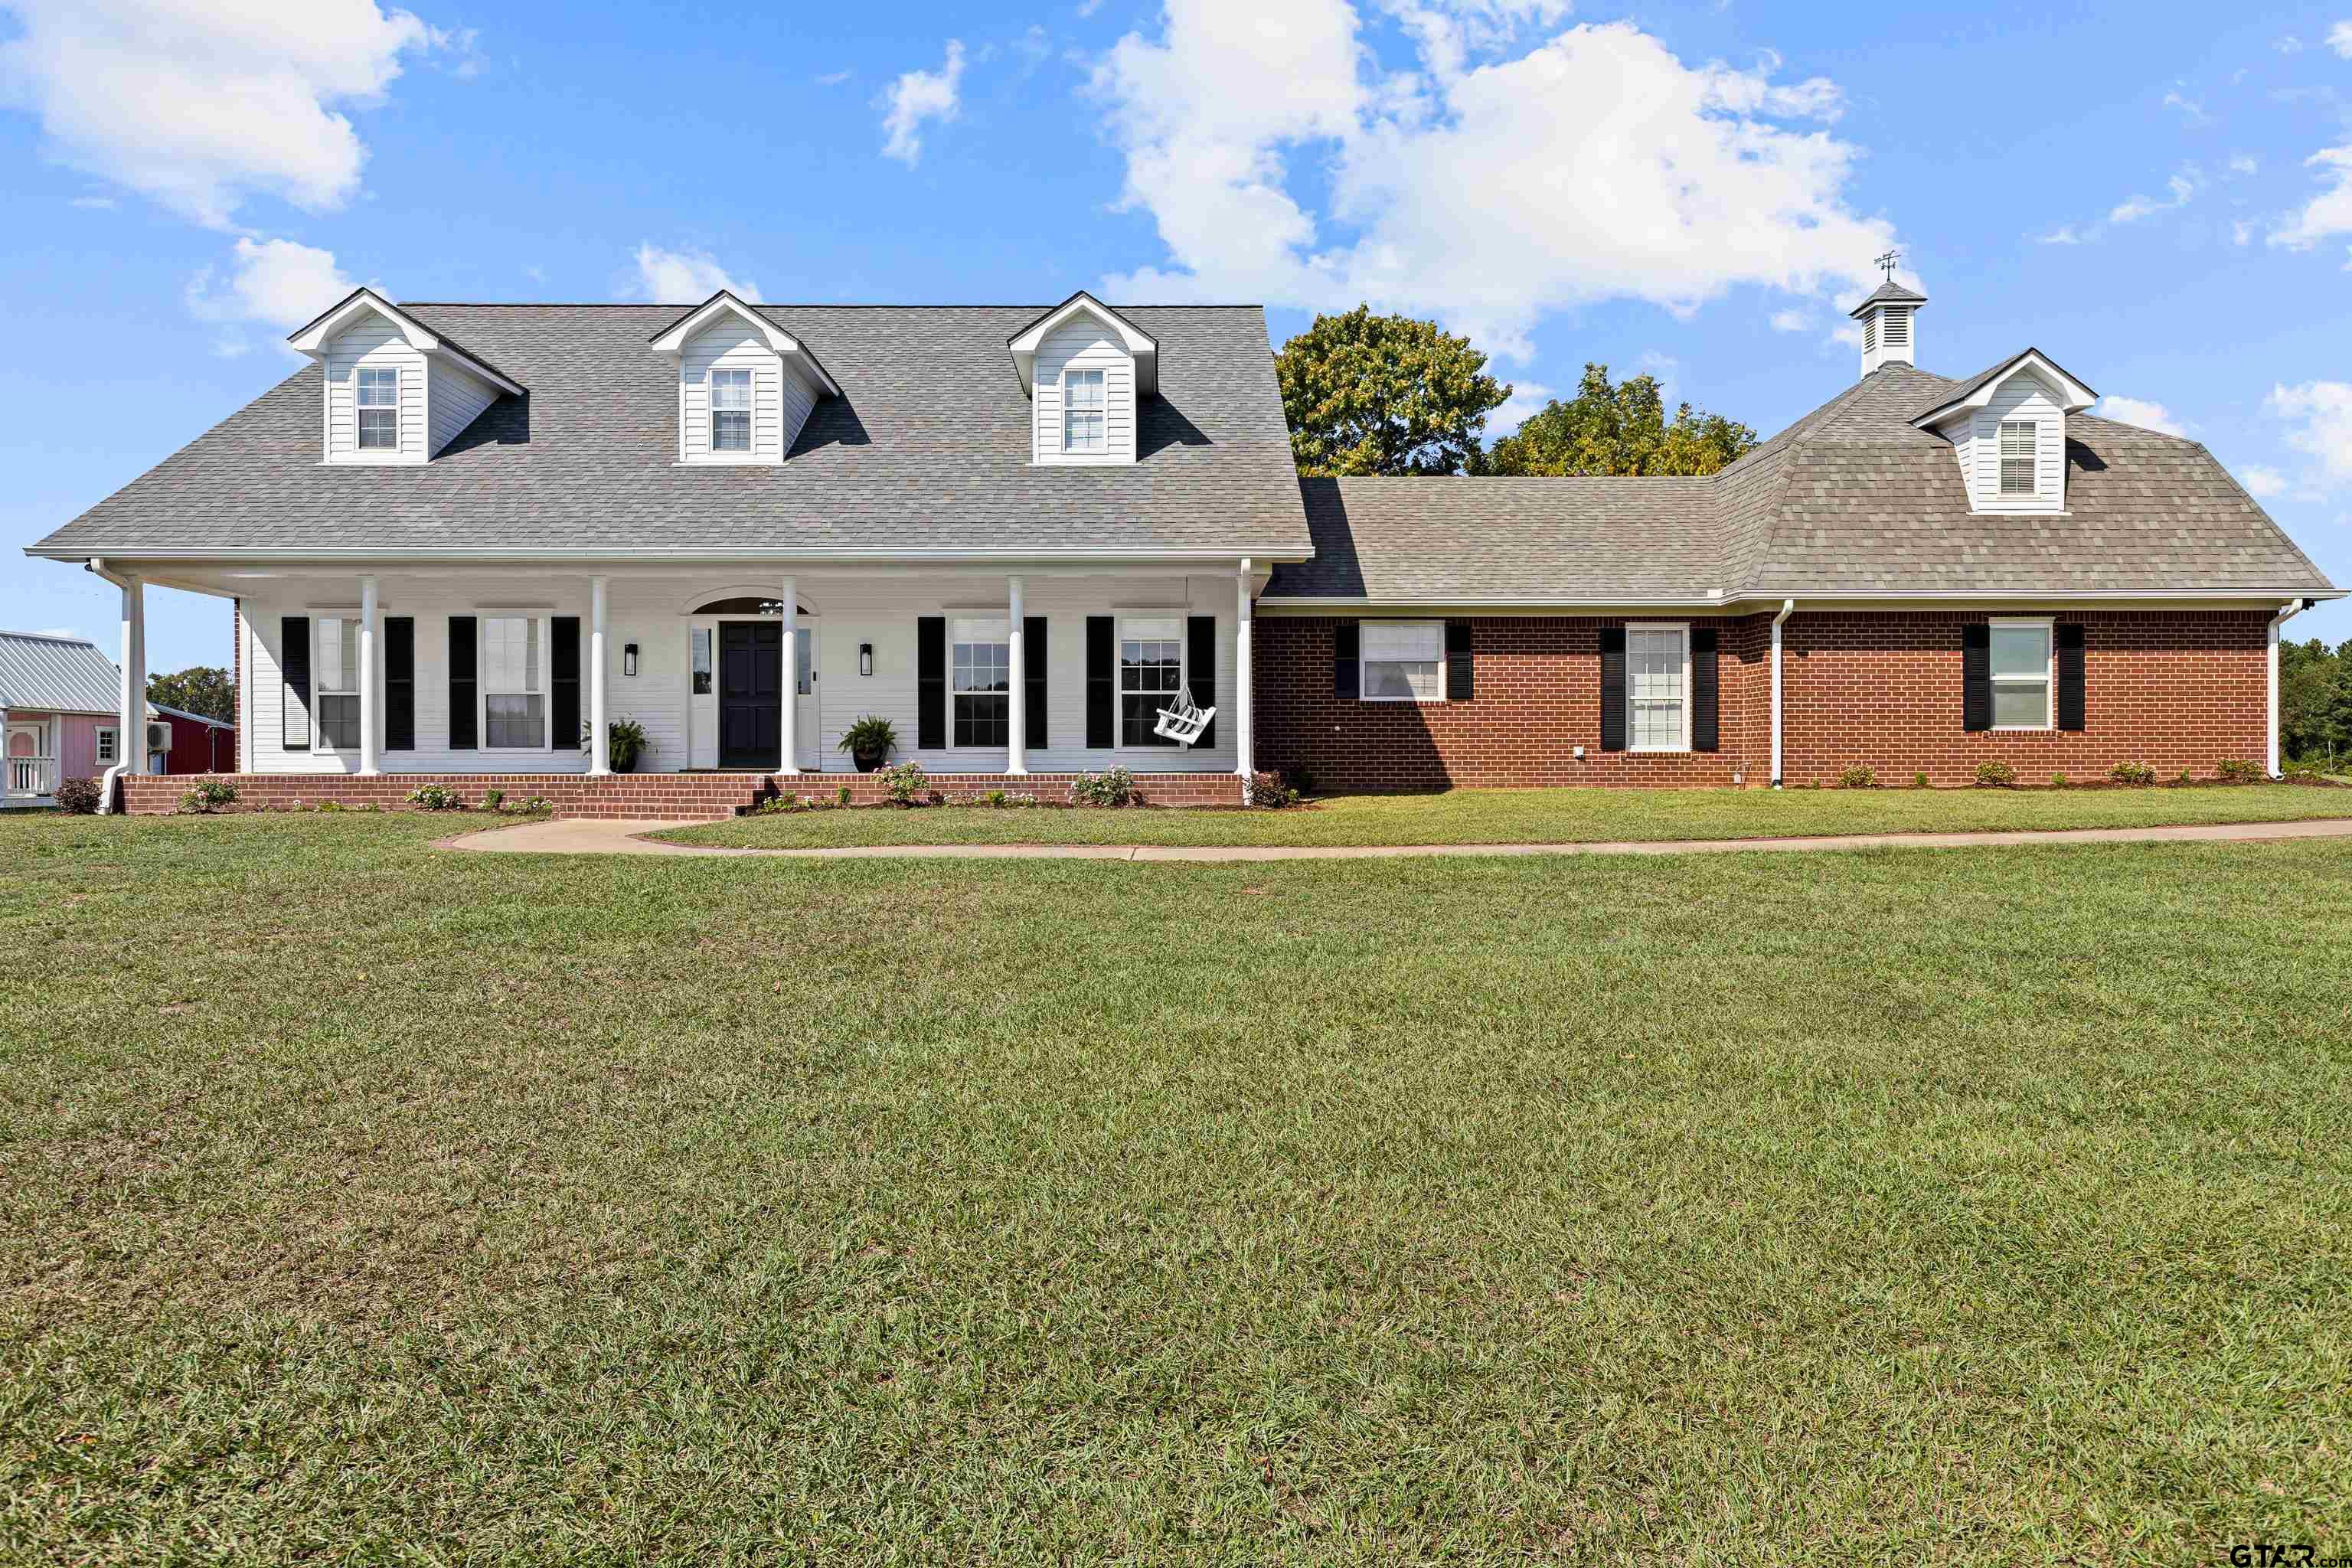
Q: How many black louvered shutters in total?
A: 14